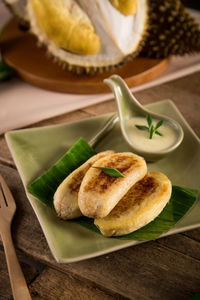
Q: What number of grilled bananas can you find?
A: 3